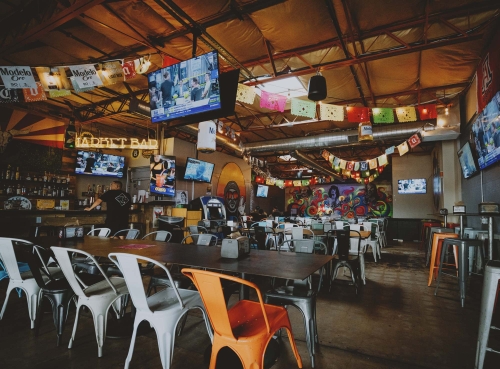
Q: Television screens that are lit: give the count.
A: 8